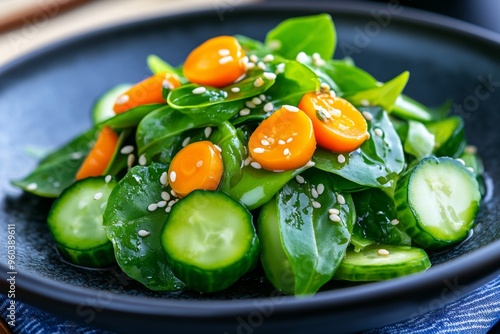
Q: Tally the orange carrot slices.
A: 6